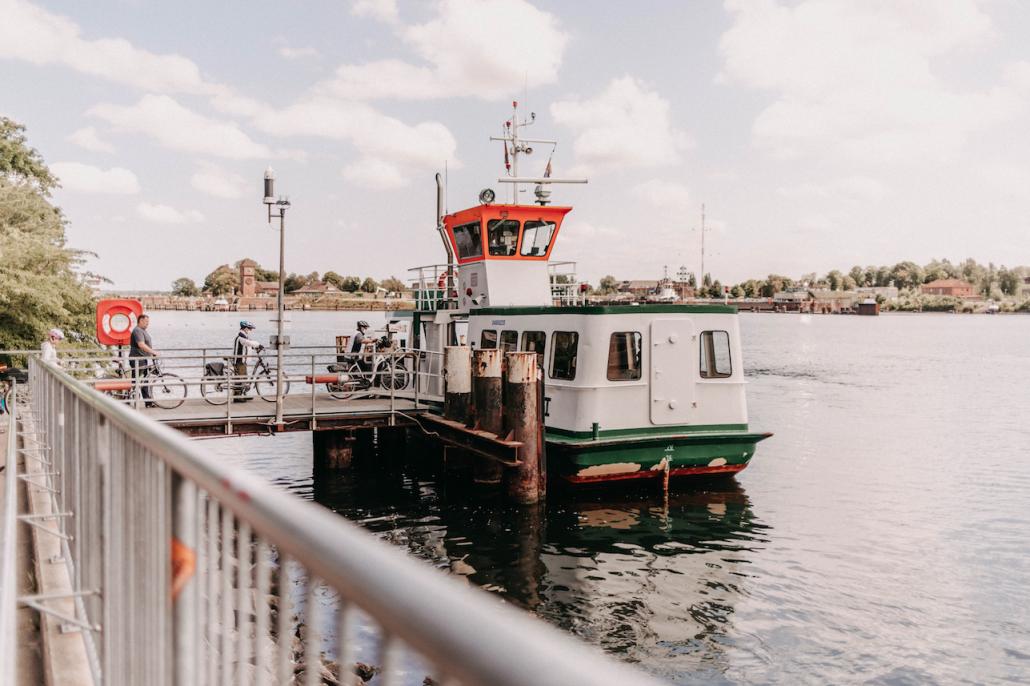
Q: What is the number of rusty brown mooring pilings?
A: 3